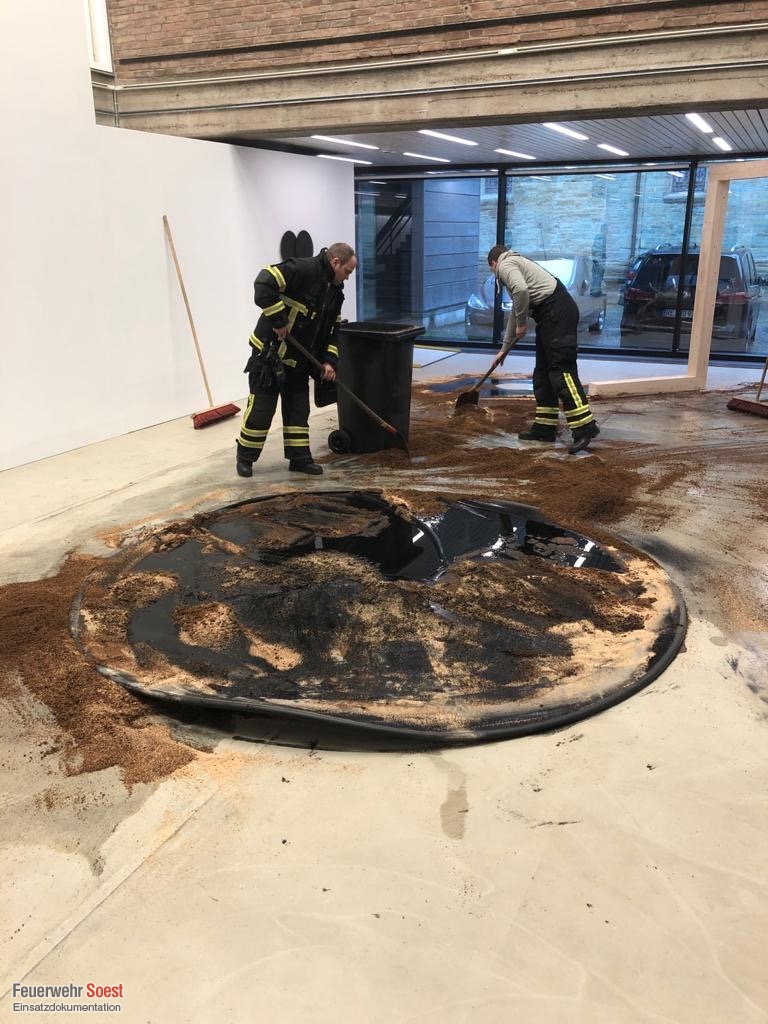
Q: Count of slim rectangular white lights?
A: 9